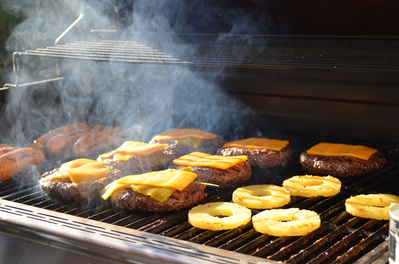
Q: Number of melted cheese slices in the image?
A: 7